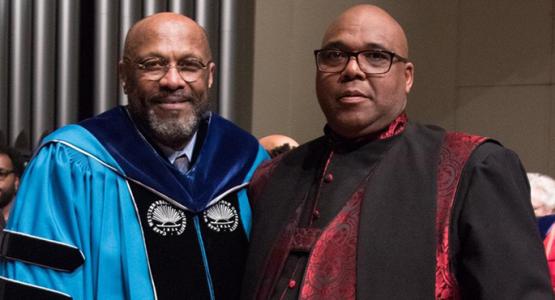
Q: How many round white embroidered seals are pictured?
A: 2